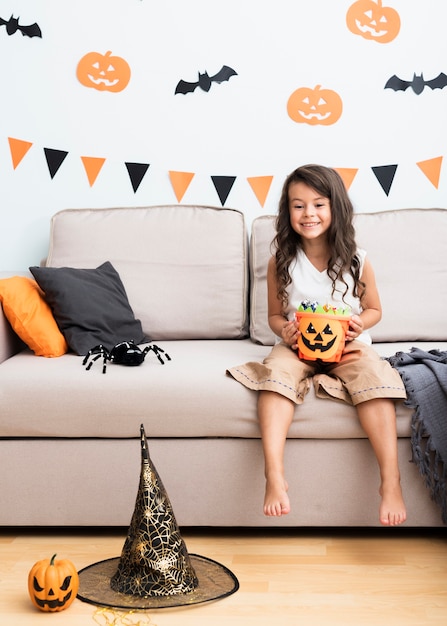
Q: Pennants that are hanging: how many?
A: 10